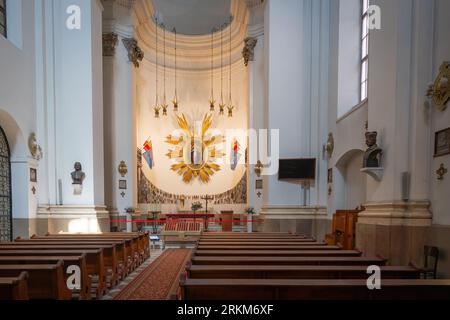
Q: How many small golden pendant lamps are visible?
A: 6